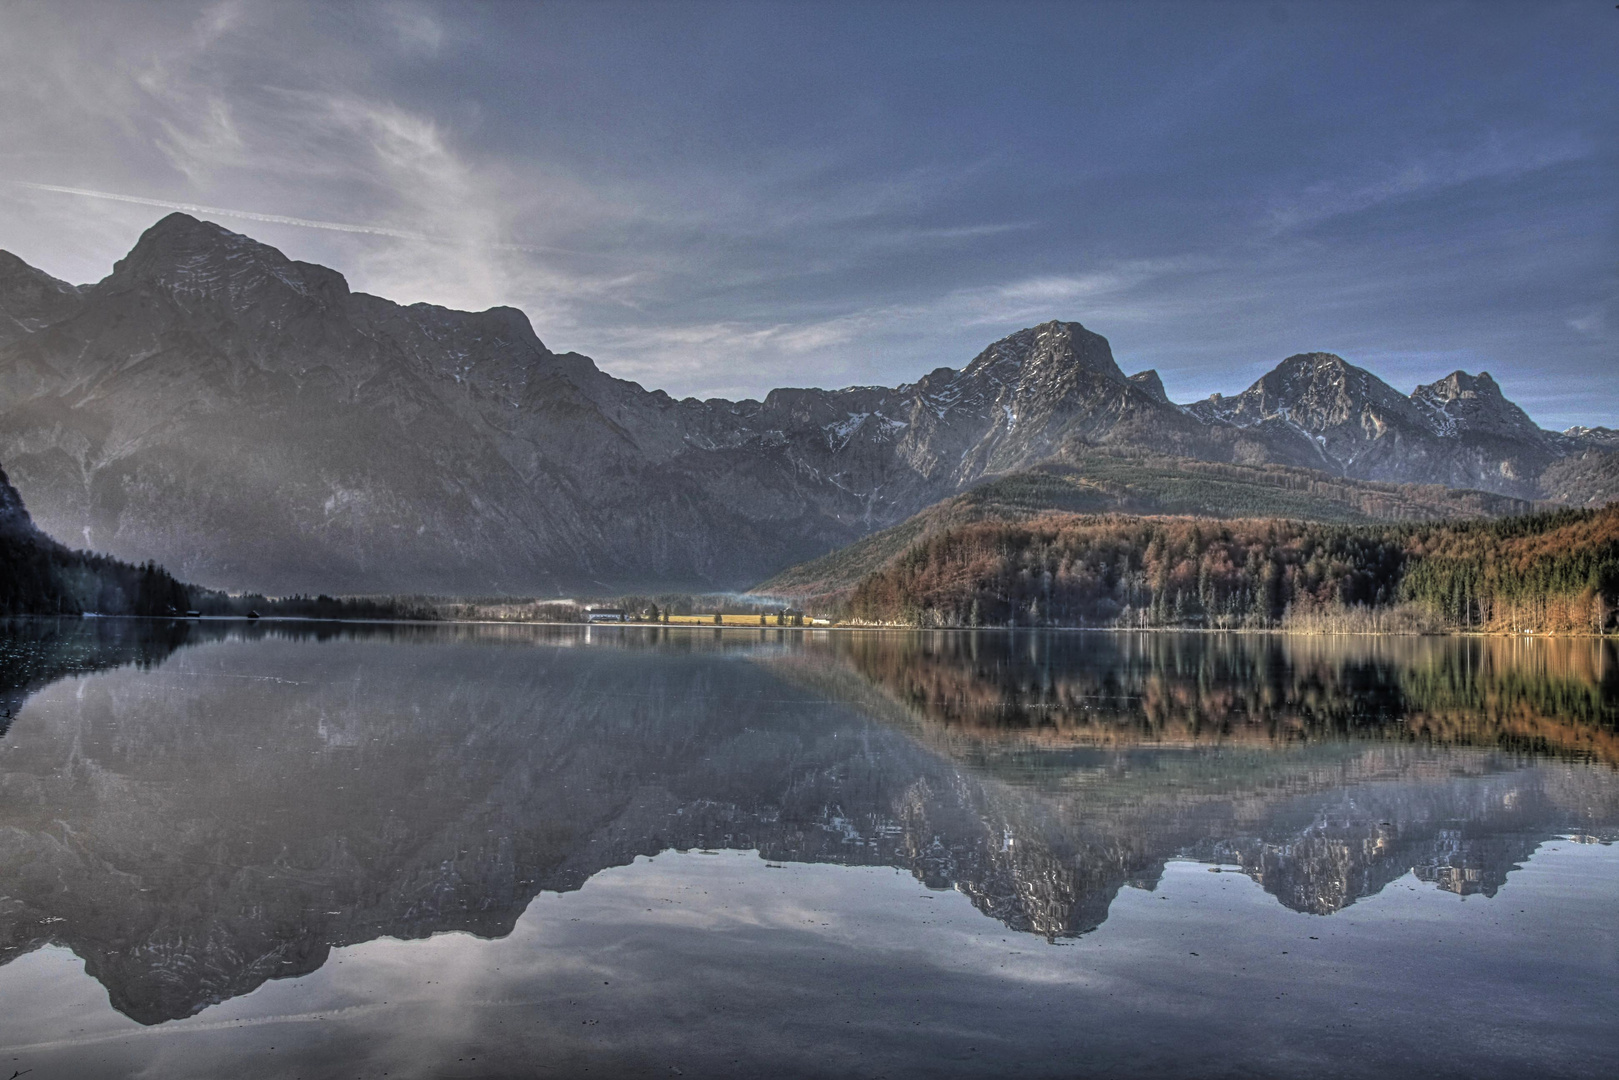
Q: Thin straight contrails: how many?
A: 1